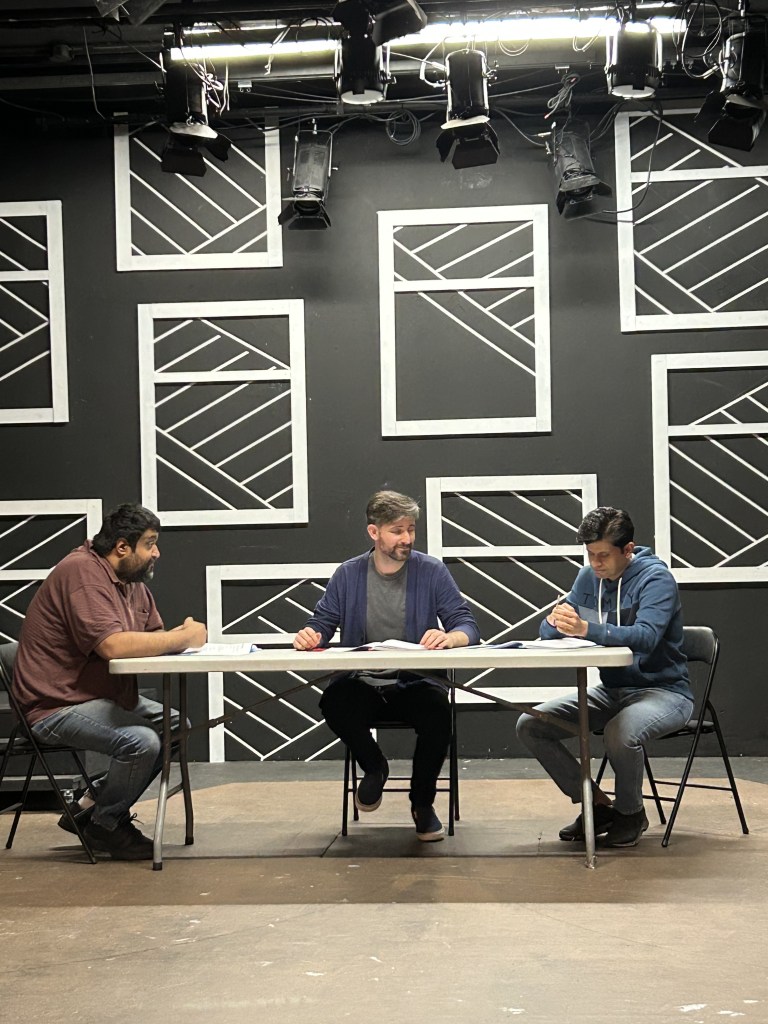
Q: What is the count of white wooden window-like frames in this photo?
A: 9